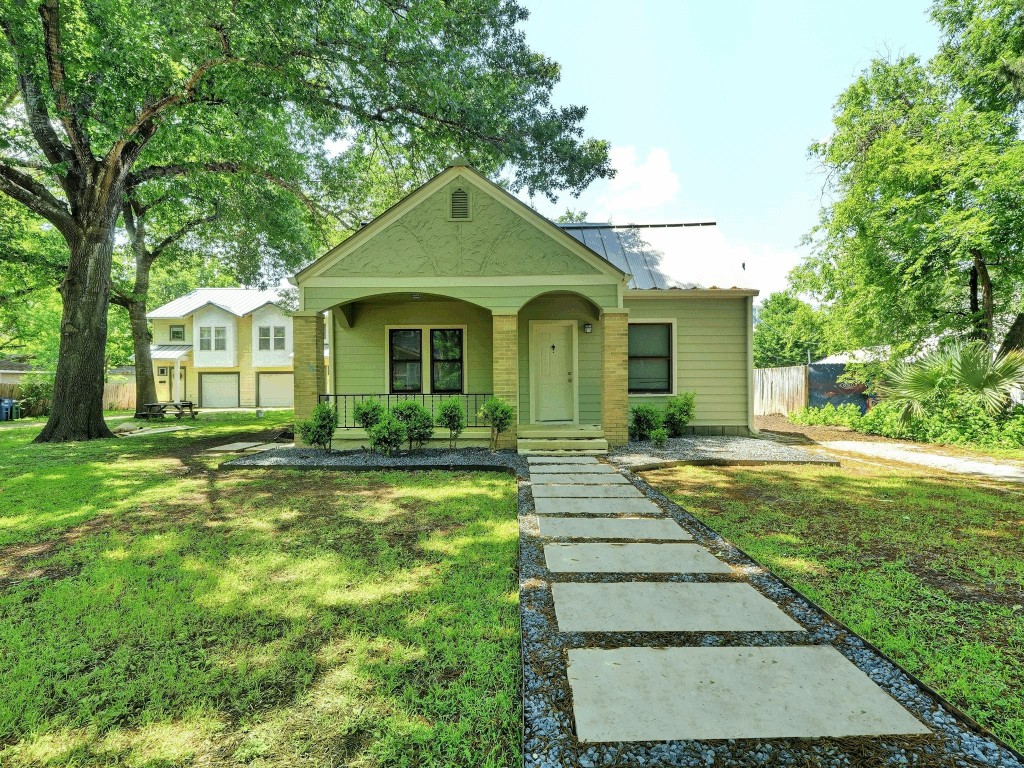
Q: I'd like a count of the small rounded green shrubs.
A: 9